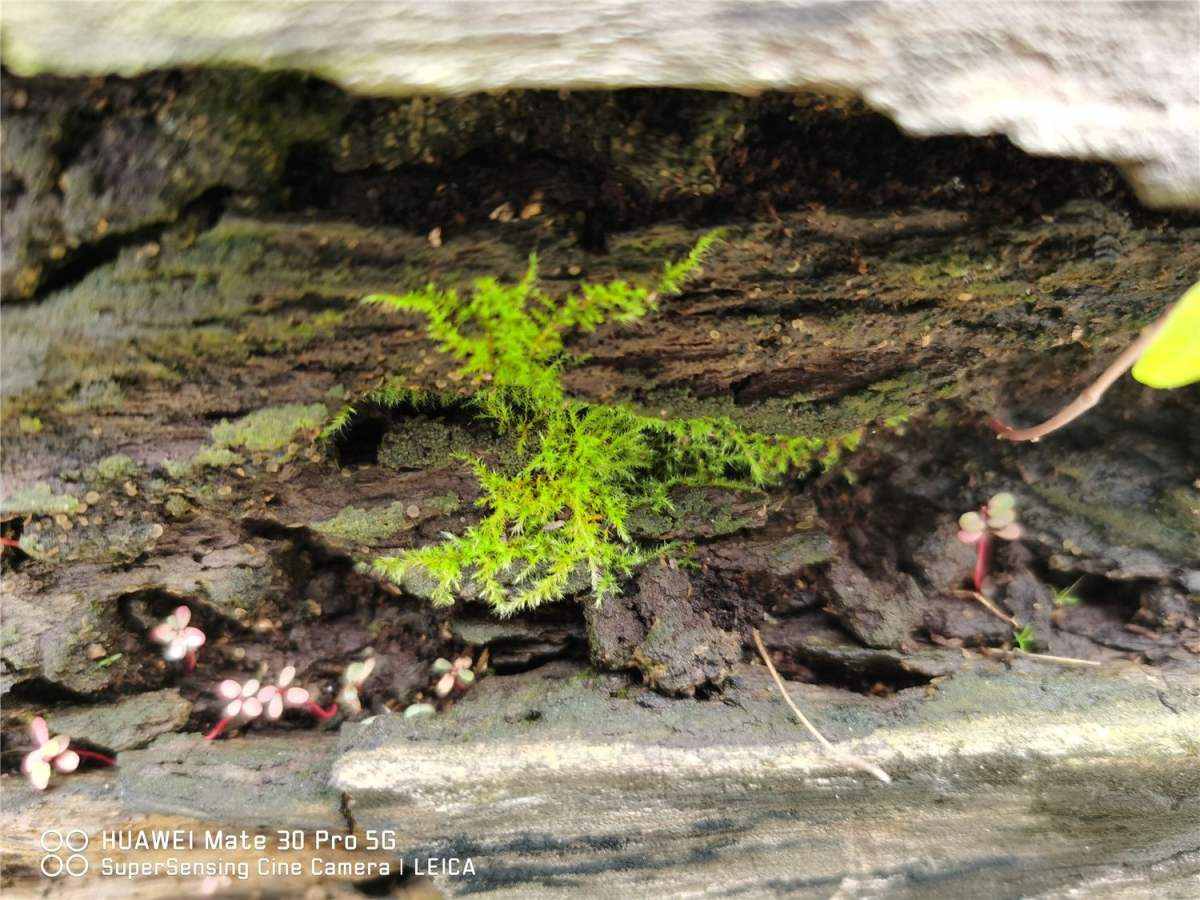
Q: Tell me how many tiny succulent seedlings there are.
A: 7